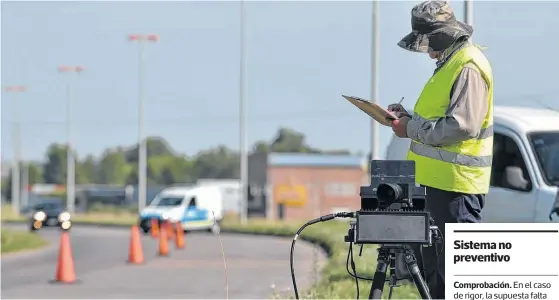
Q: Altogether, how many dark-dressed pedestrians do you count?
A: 0